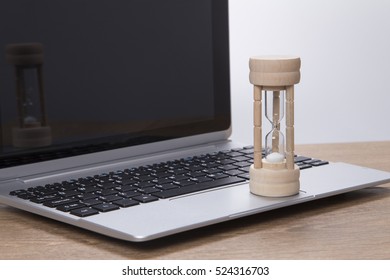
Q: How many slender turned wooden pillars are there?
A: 3